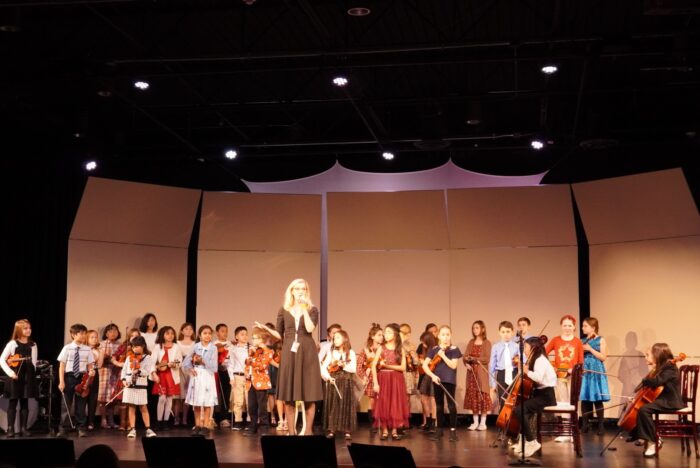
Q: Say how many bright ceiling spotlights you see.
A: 7